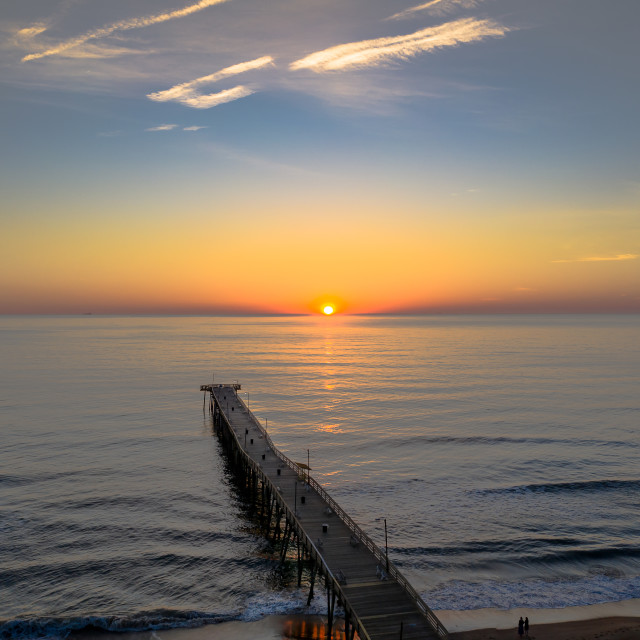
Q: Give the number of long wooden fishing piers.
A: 1